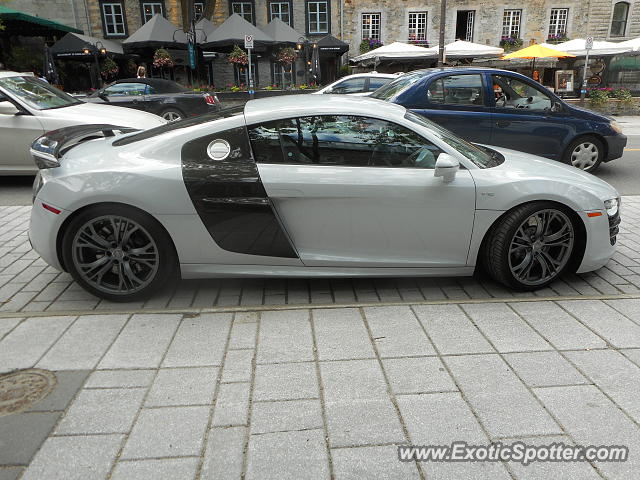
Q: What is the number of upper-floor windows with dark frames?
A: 6